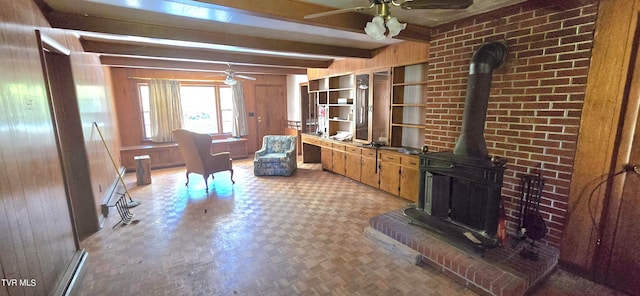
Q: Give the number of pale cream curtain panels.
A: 2